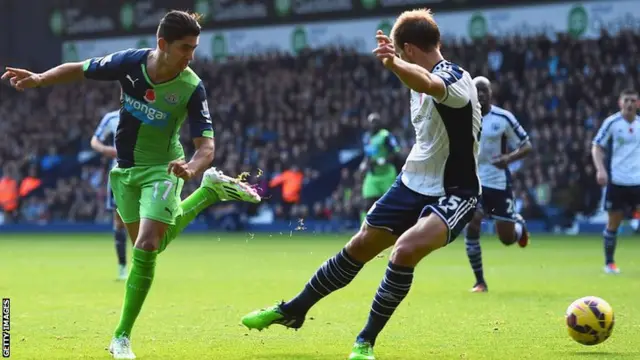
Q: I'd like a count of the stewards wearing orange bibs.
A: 3